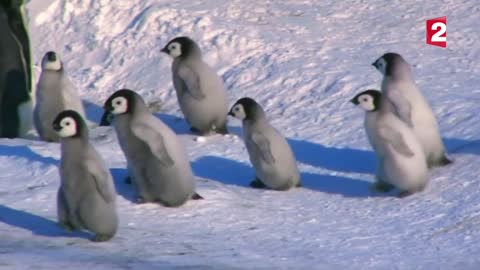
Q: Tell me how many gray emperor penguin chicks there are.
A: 7